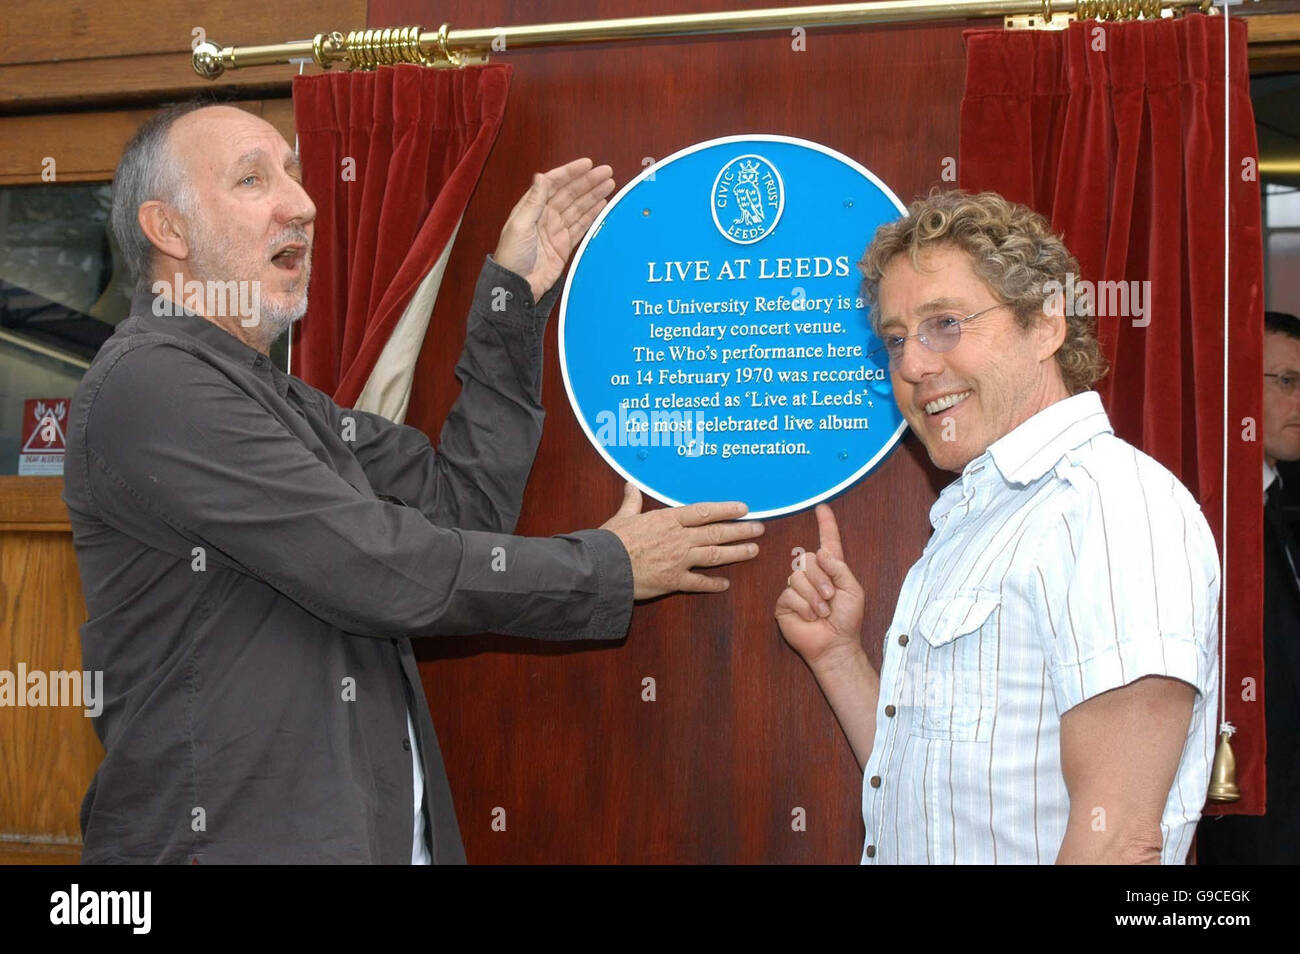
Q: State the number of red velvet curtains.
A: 2